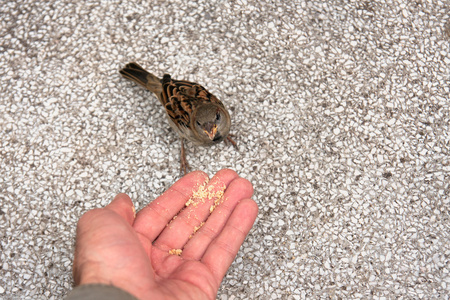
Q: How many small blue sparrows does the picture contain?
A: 0